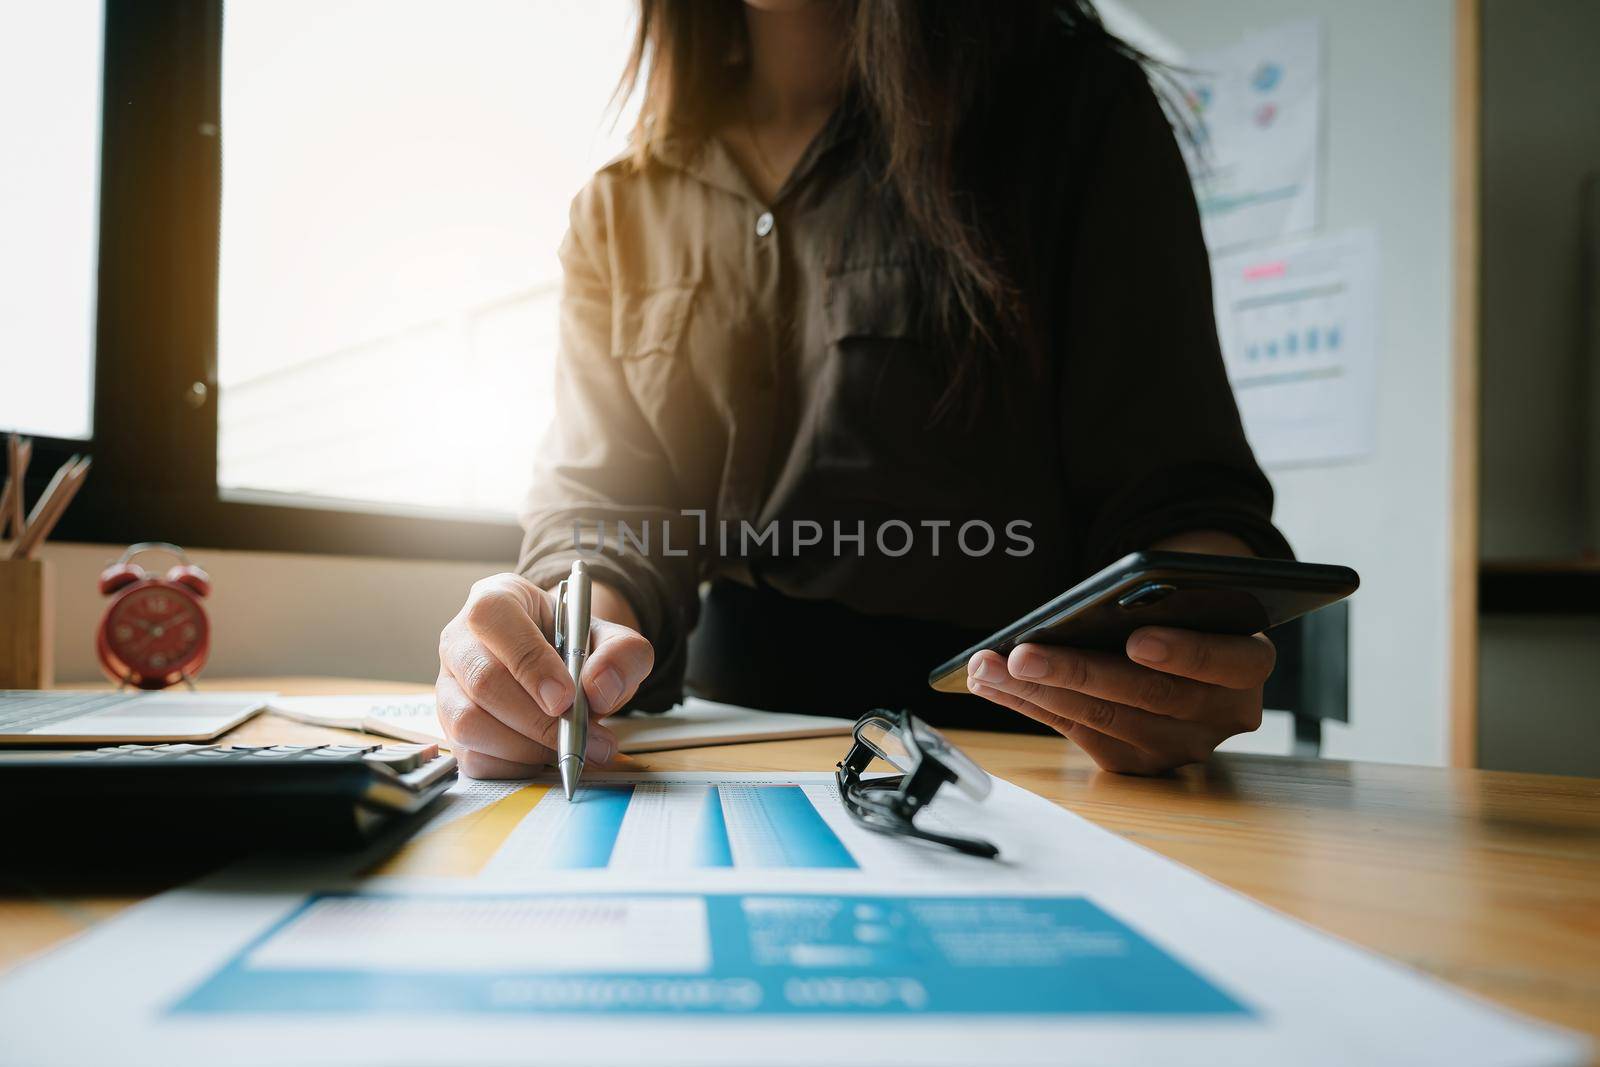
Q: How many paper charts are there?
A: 3